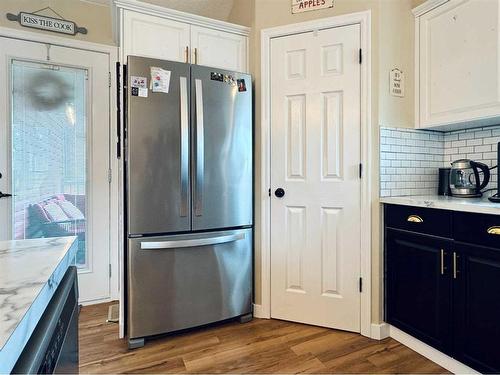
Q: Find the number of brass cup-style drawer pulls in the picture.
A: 2